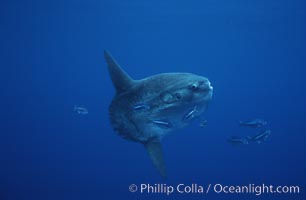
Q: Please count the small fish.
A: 8